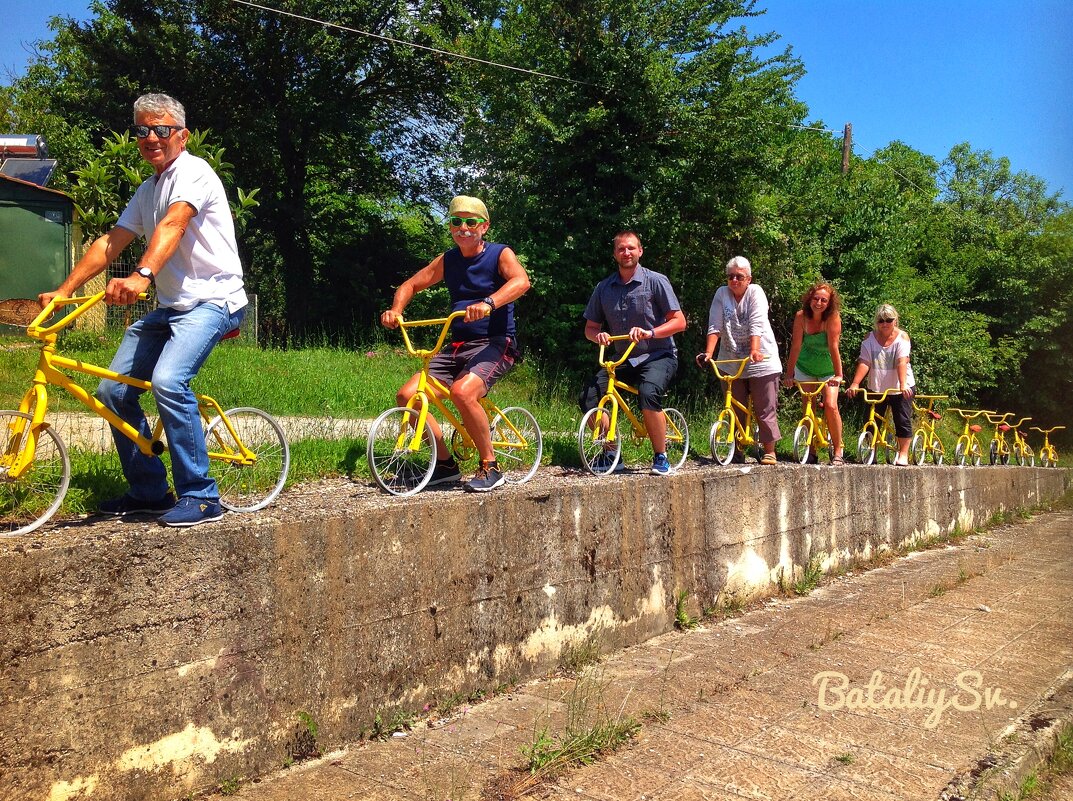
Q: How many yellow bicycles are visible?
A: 11